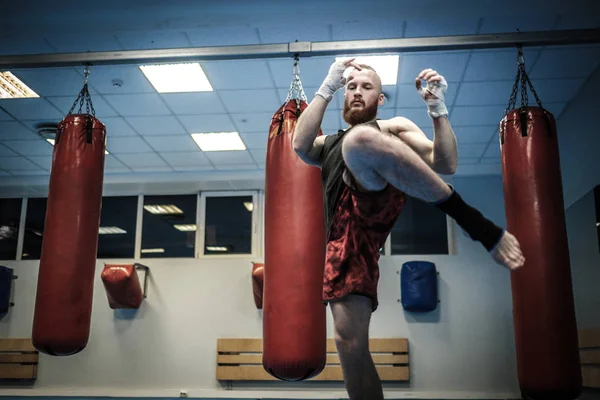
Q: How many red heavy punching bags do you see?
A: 3